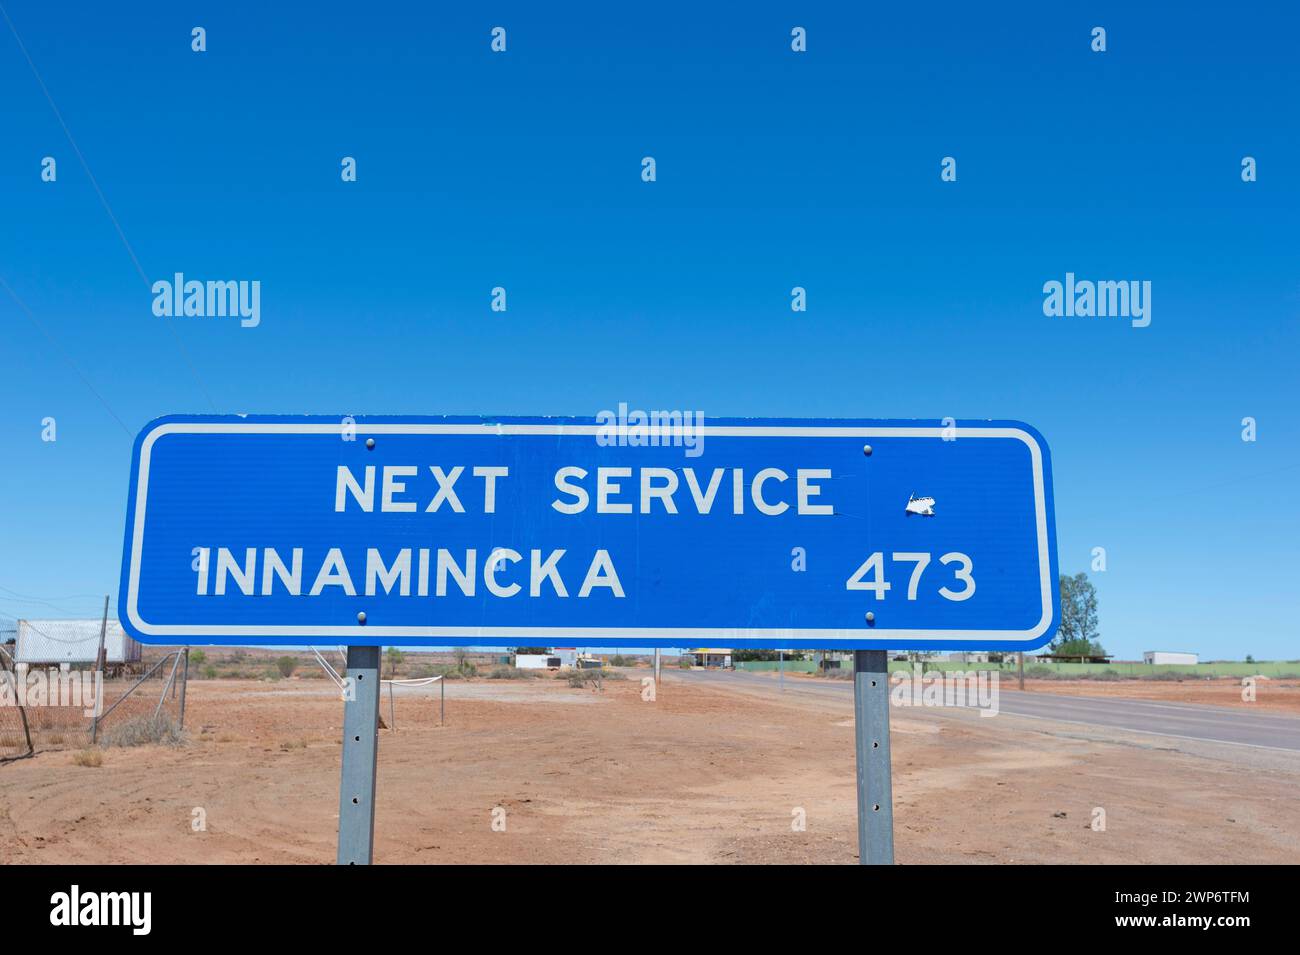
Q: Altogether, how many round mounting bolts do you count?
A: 4